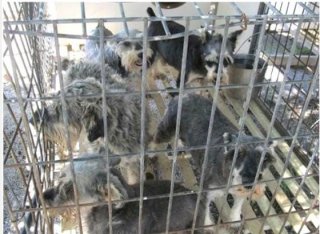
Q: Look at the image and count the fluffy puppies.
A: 5